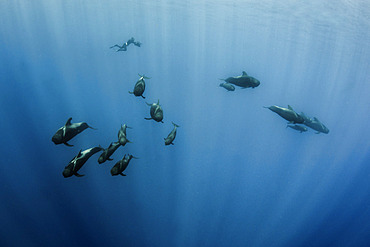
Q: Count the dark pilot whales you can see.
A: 13